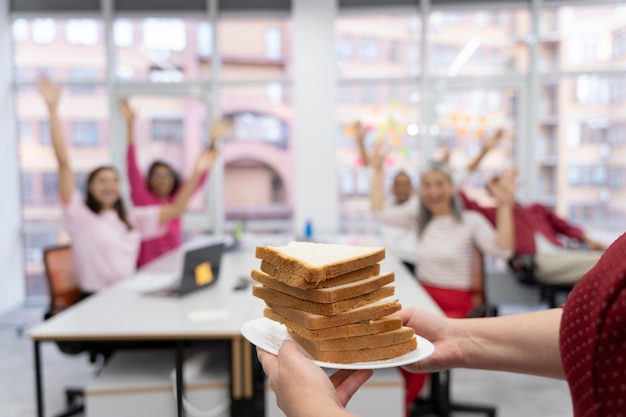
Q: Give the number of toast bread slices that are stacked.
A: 8